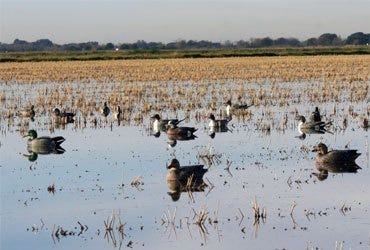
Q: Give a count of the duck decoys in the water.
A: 13